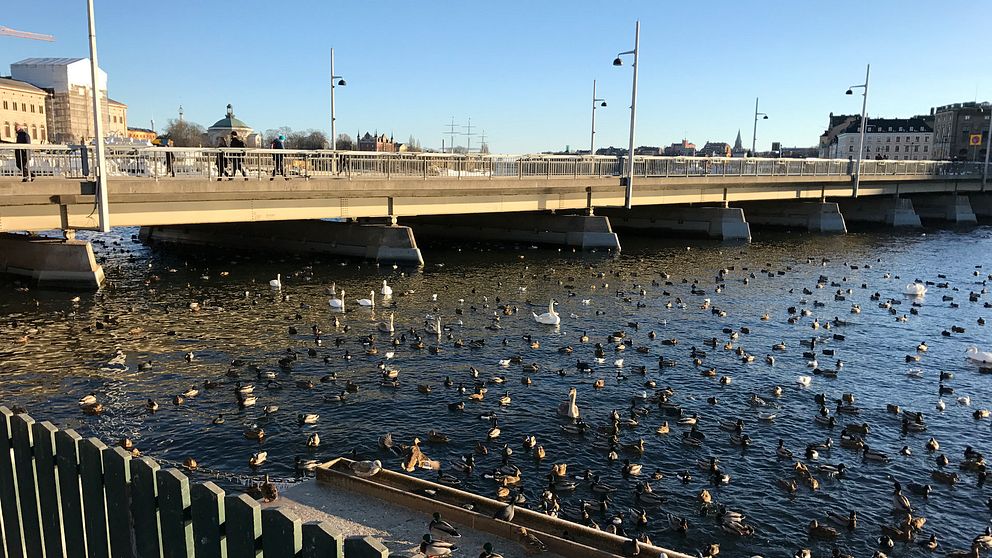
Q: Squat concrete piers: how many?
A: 7